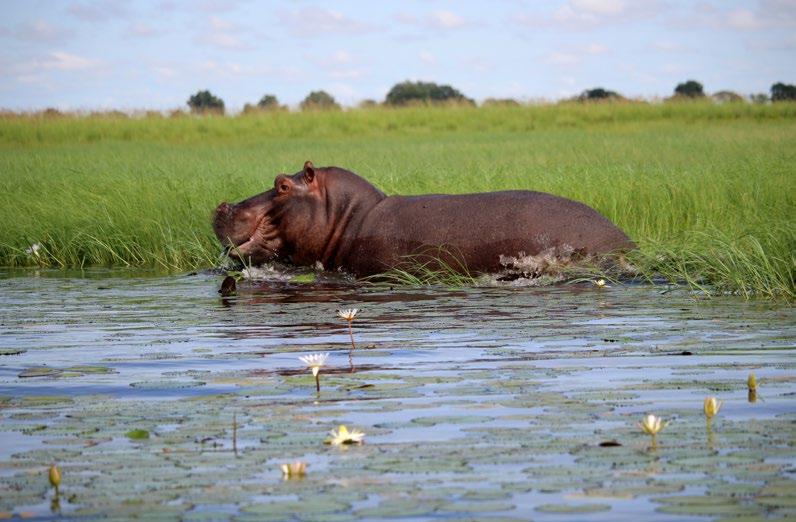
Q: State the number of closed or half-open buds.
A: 5